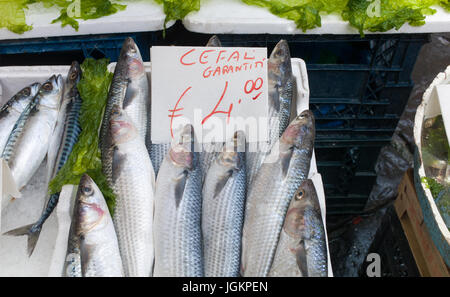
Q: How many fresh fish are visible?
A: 12